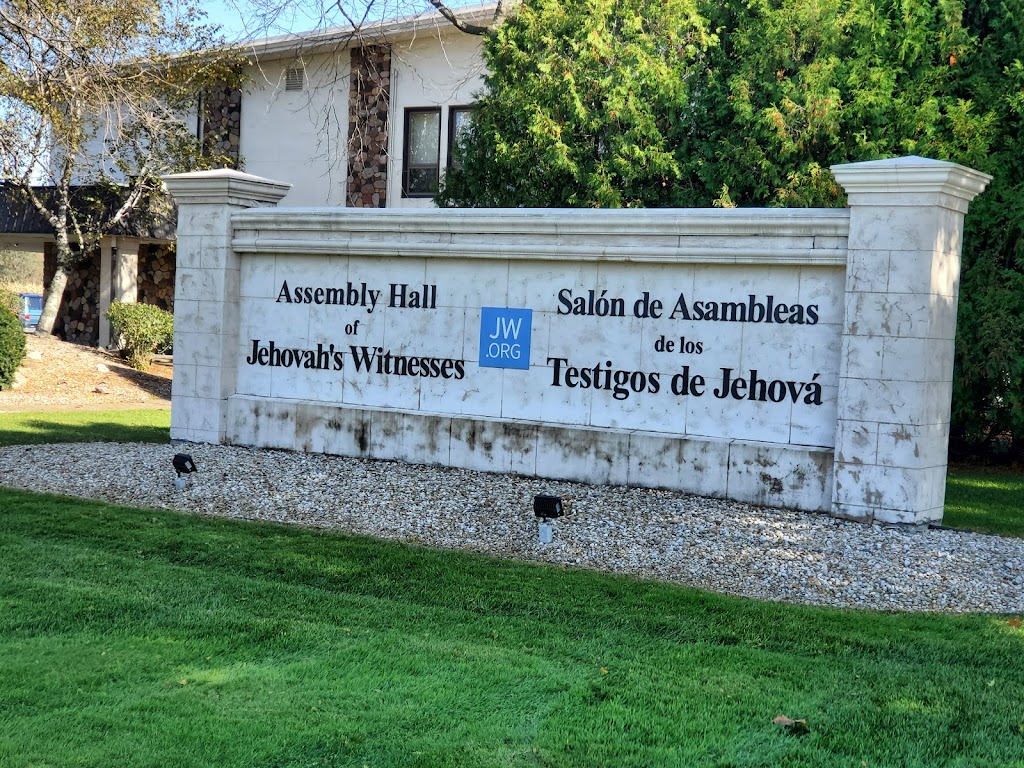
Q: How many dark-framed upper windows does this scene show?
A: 2